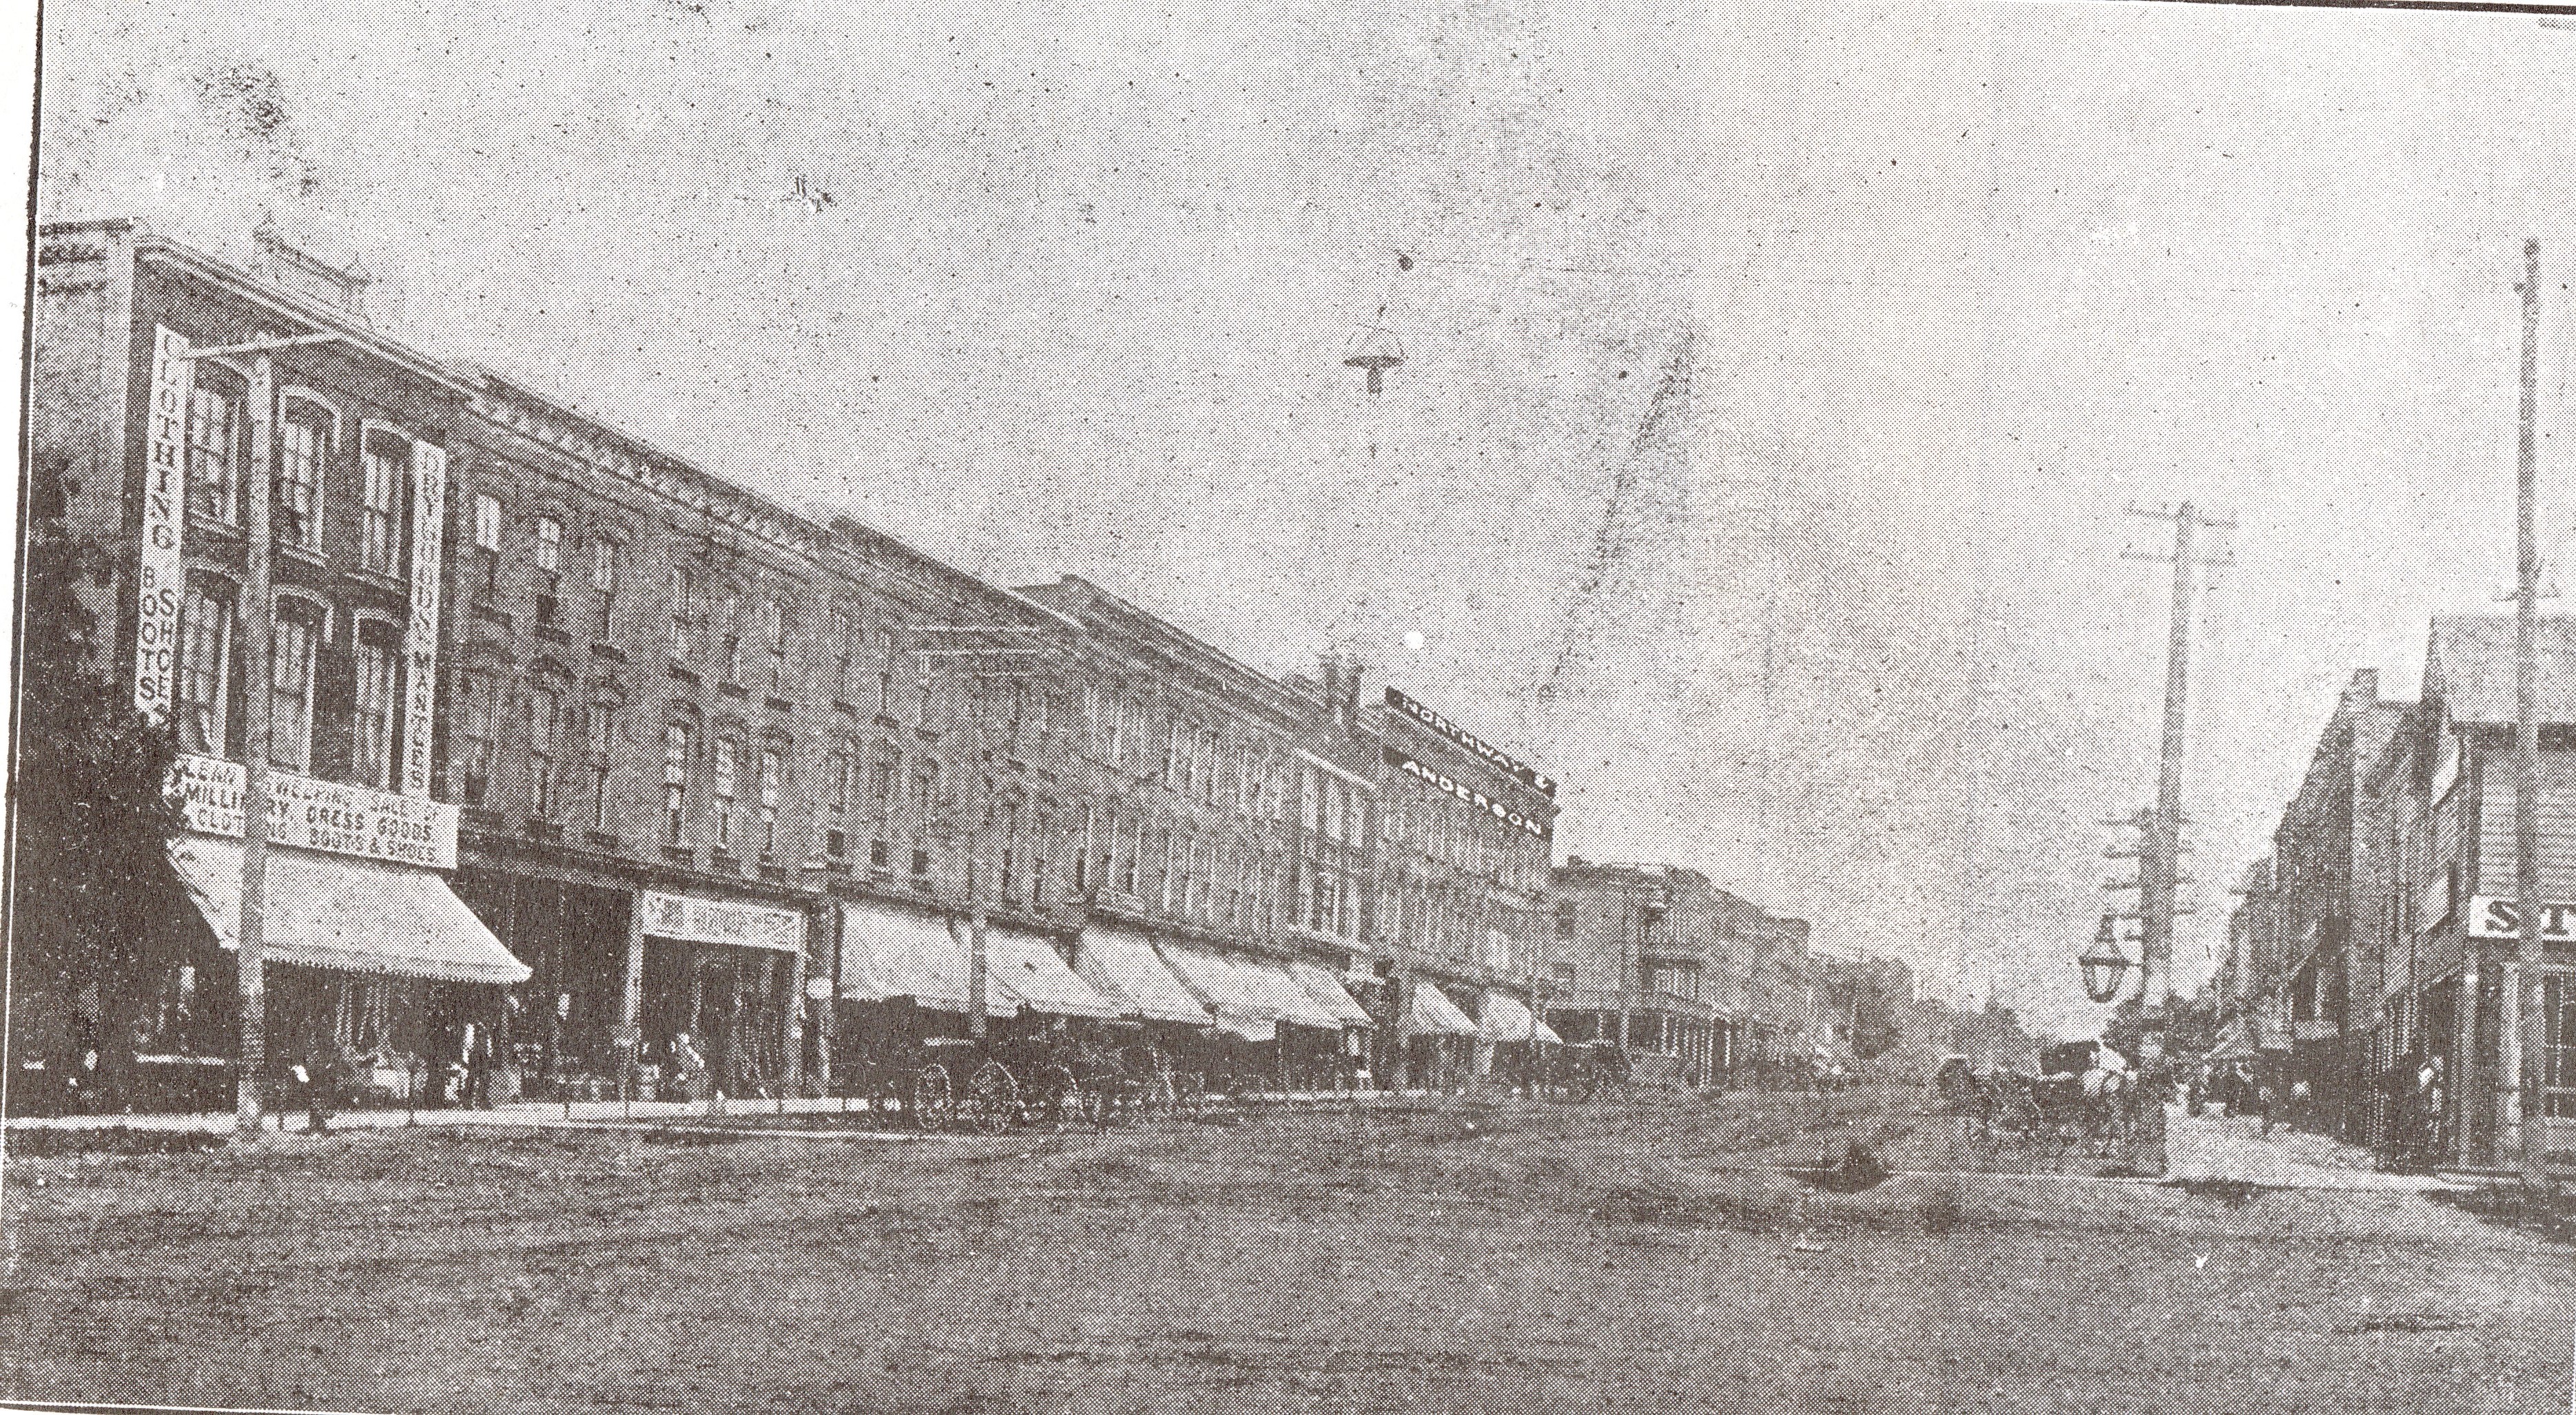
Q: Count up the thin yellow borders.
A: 0